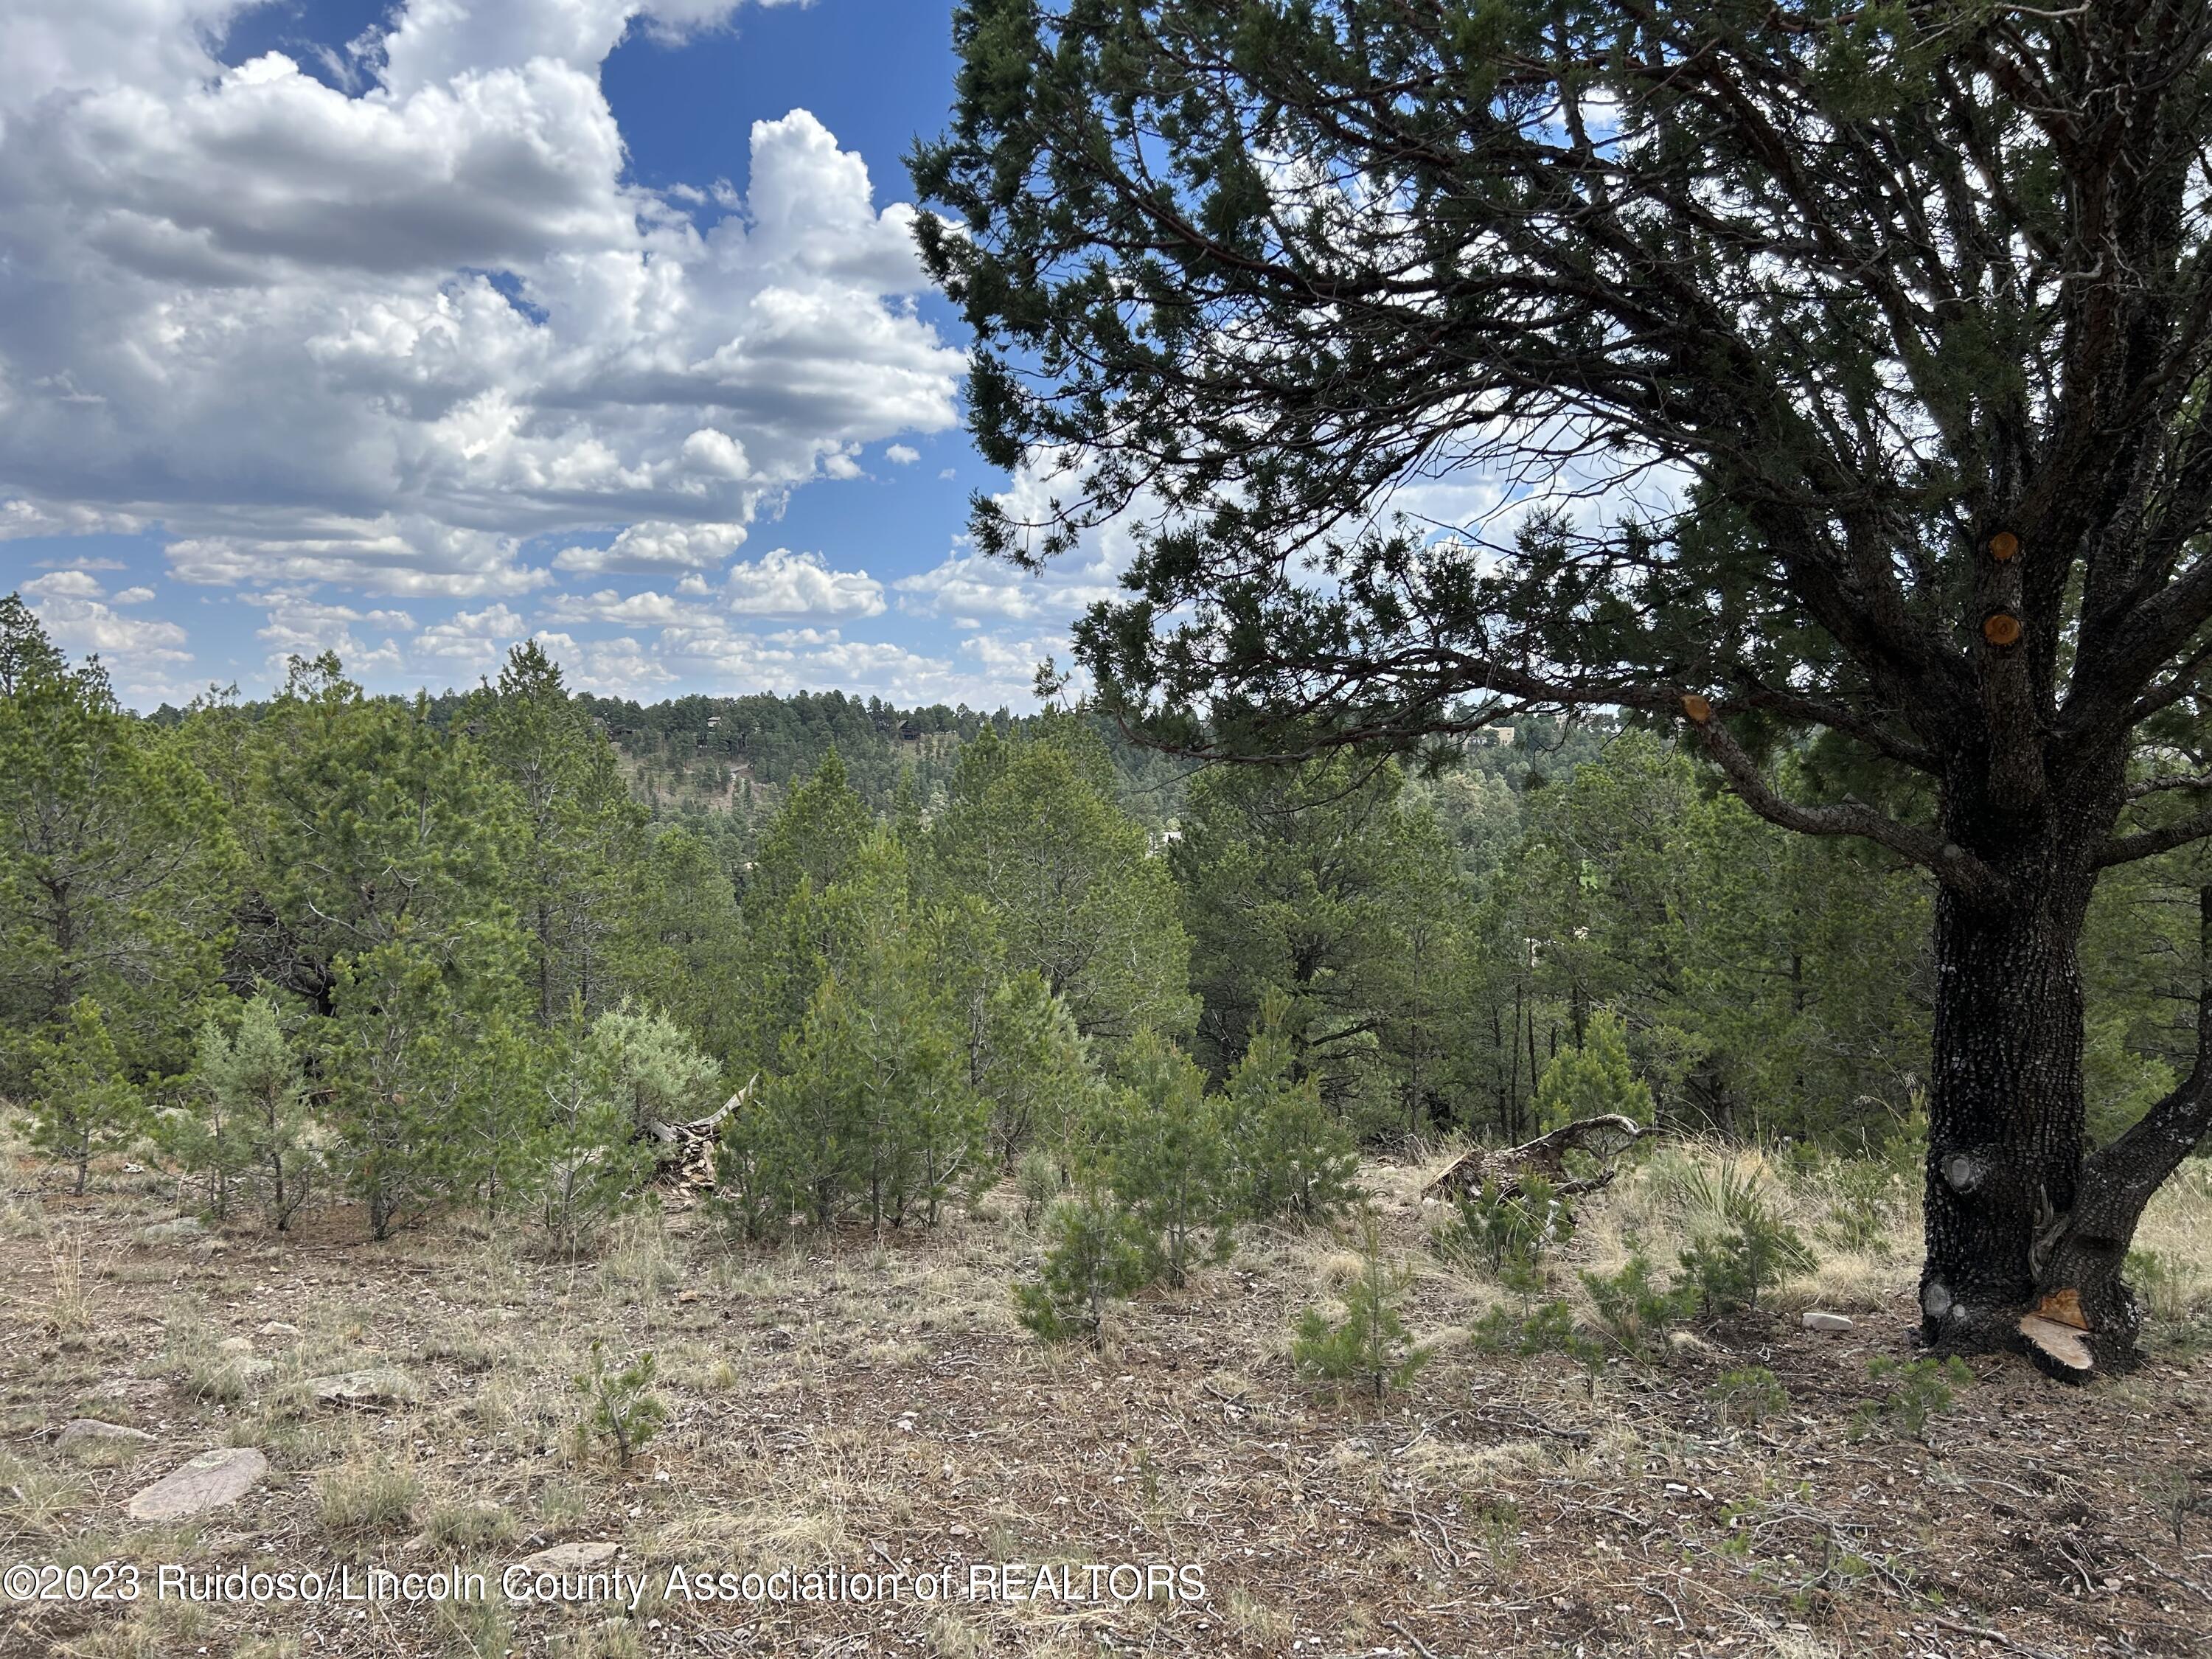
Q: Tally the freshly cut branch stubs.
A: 4